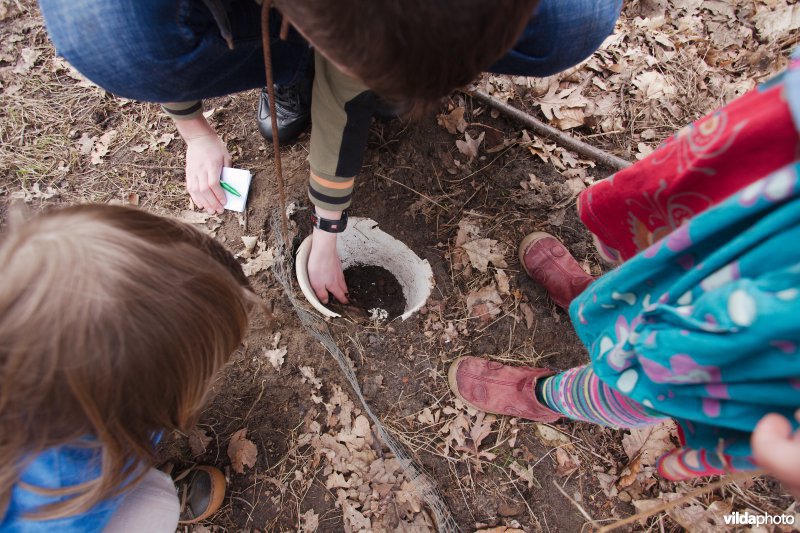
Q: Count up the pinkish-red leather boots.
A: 2